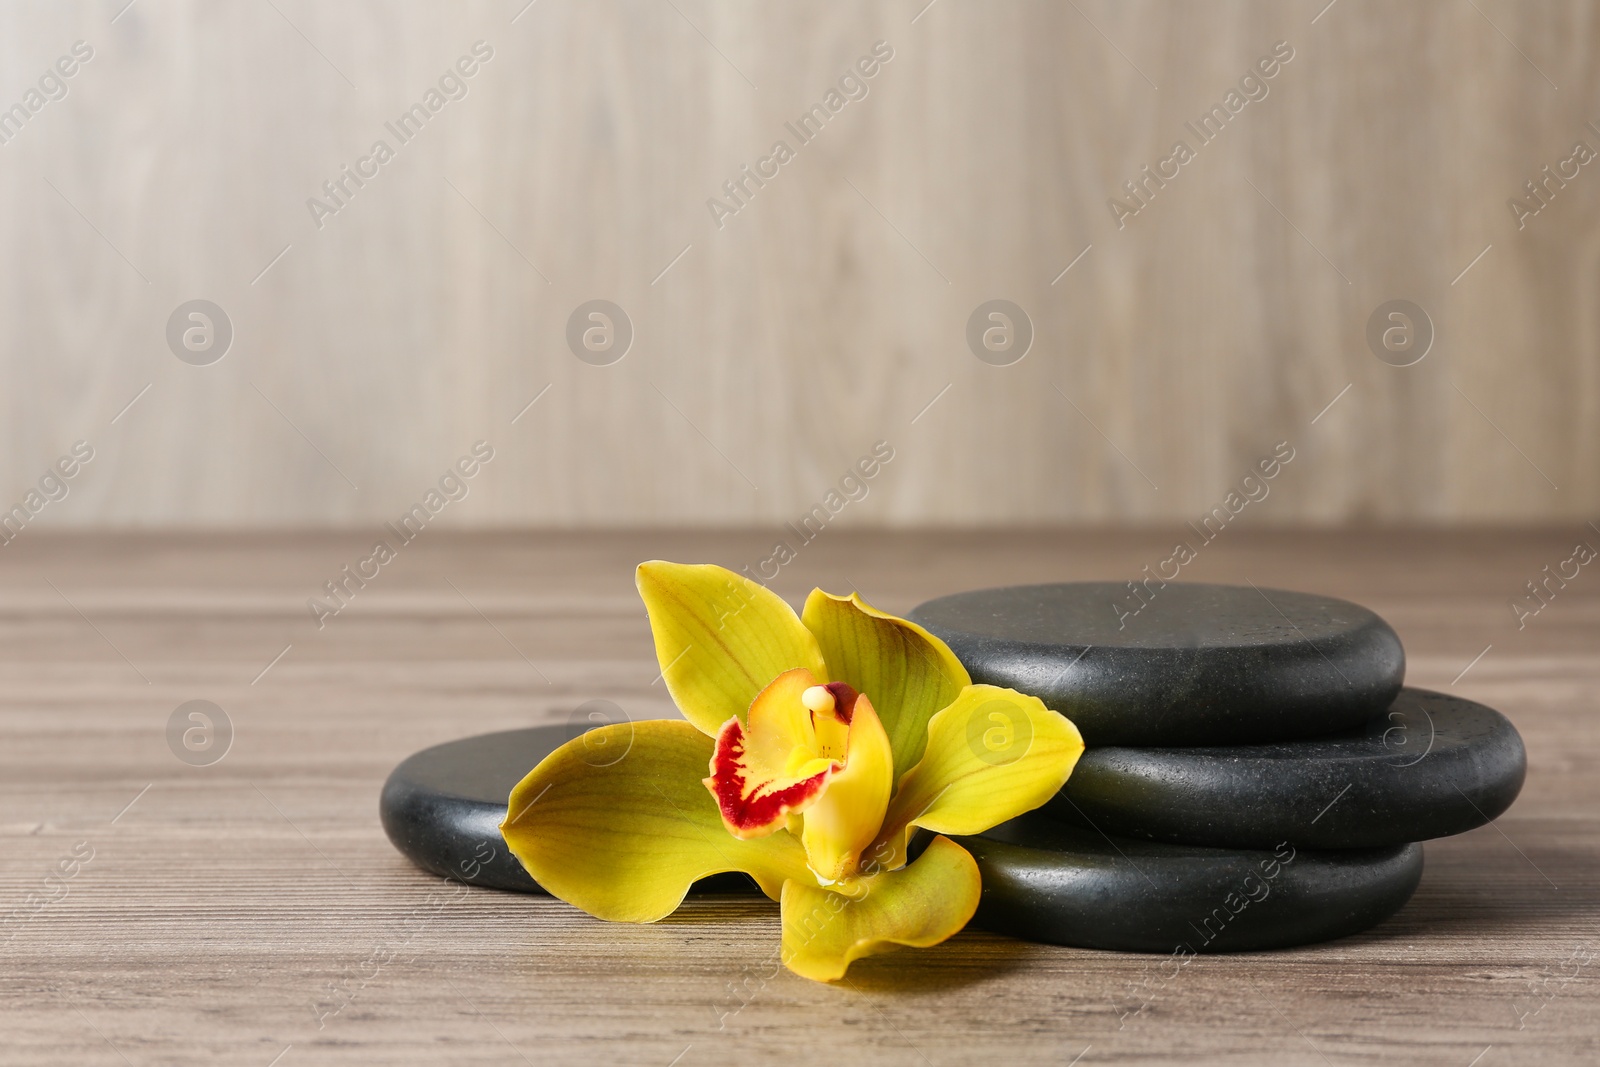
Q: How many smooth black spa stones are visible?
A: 4